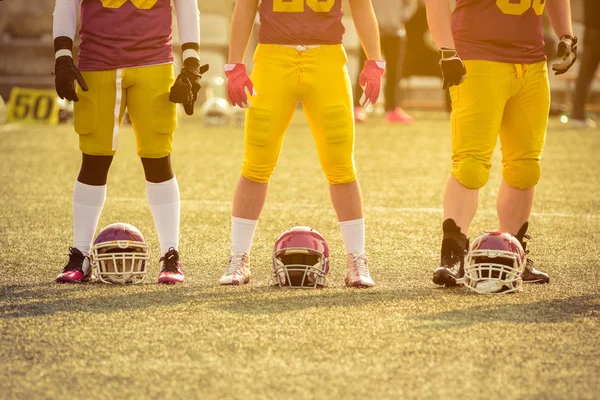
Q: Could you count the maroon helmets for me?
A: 3